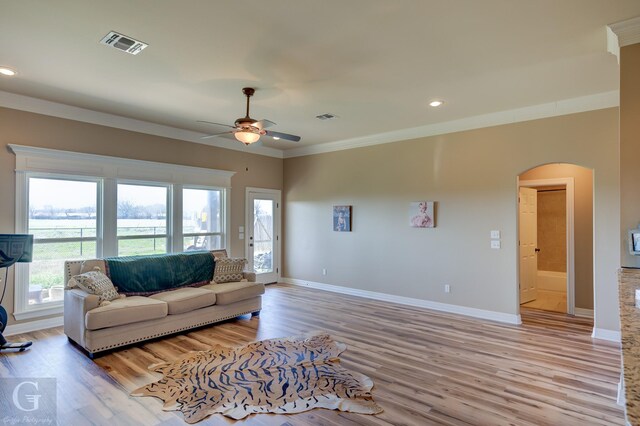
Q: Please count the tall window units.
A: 3